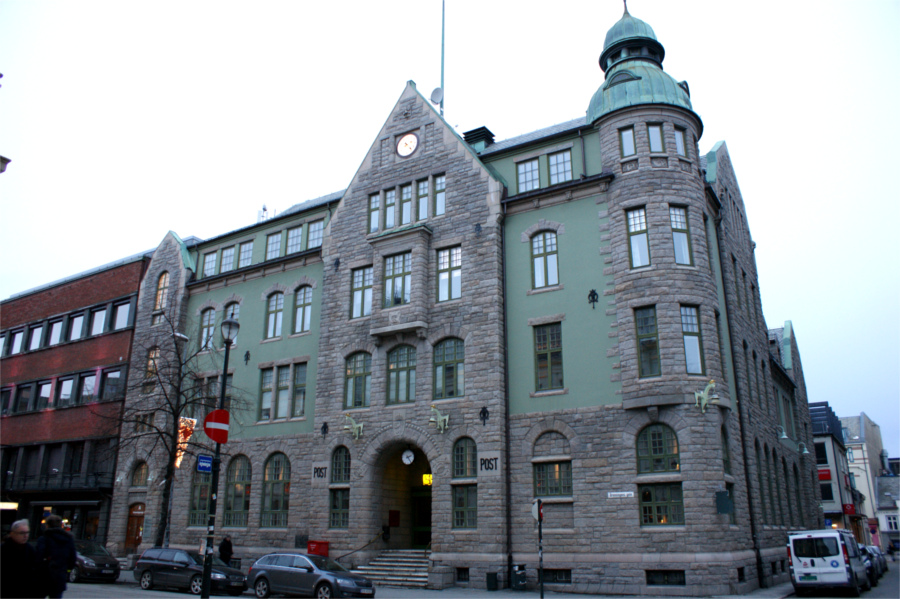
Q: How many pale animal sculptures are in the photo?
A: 3